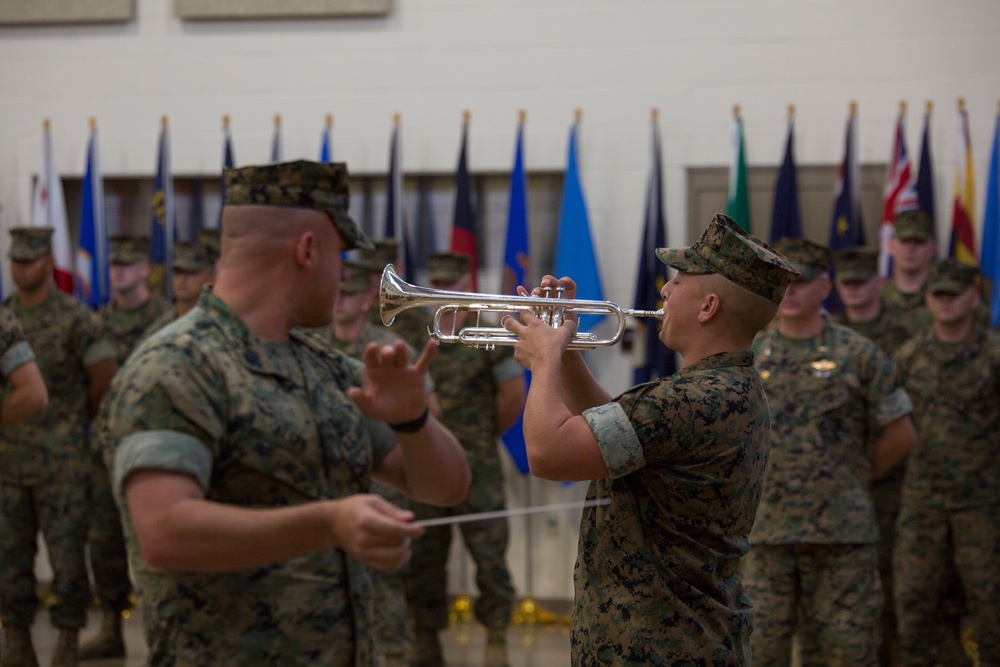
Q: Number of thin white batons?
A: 1